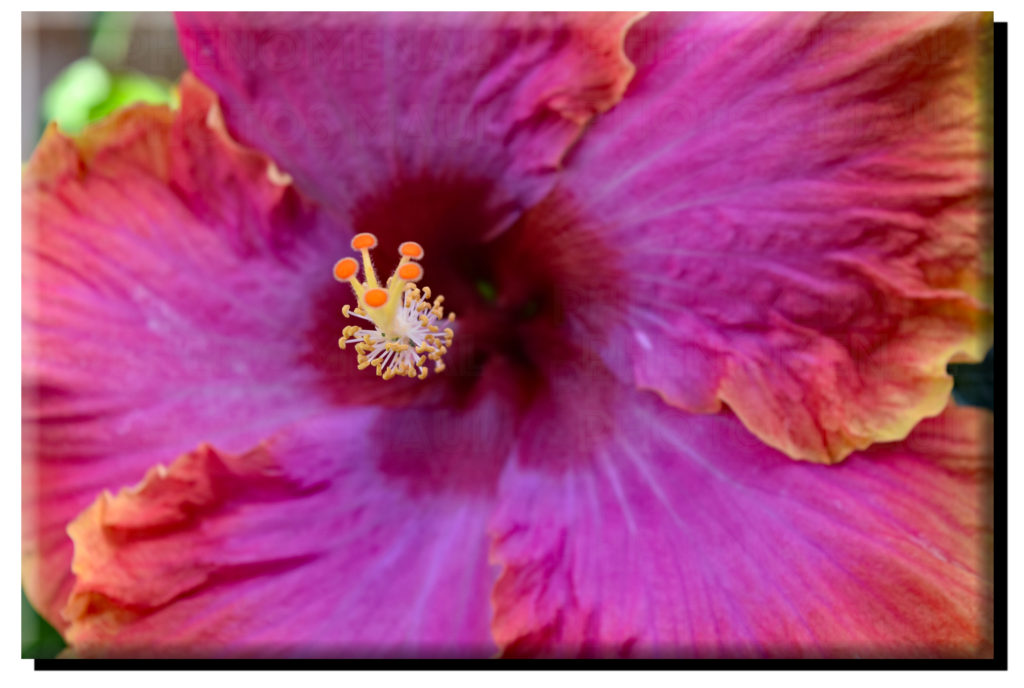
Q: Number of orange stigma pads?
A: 5